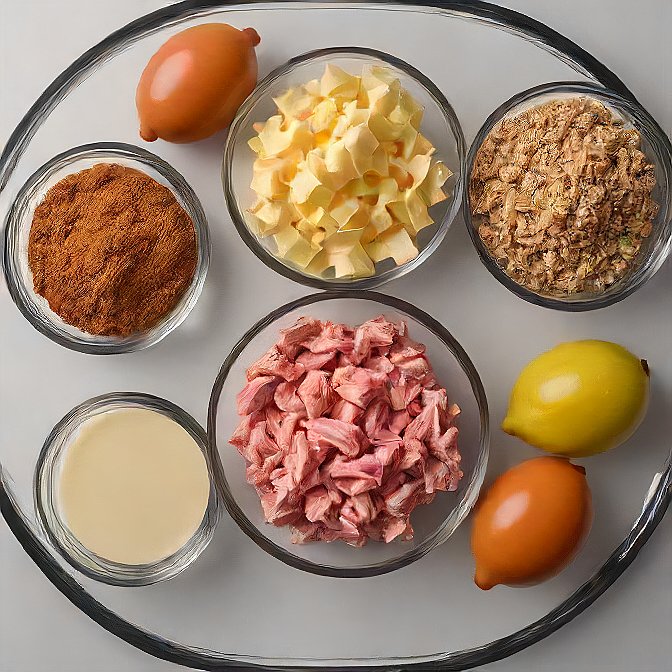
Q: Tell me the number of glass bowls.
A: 5